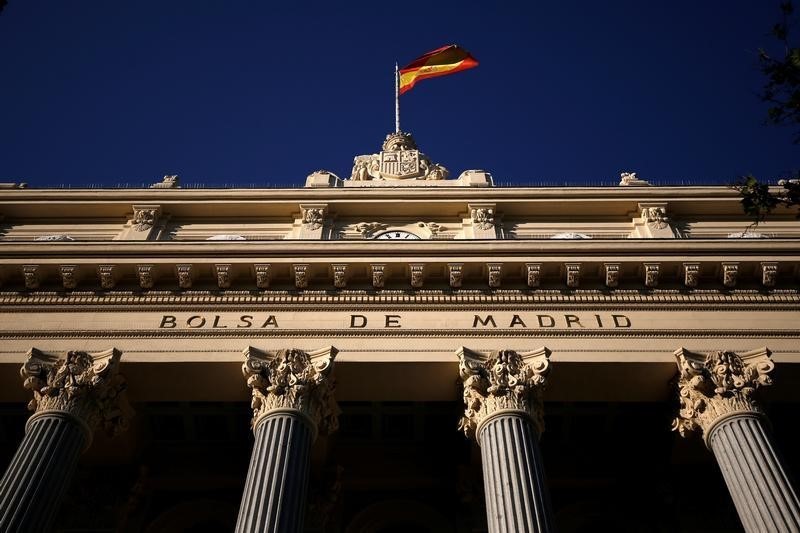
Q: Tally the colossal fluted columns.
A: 4